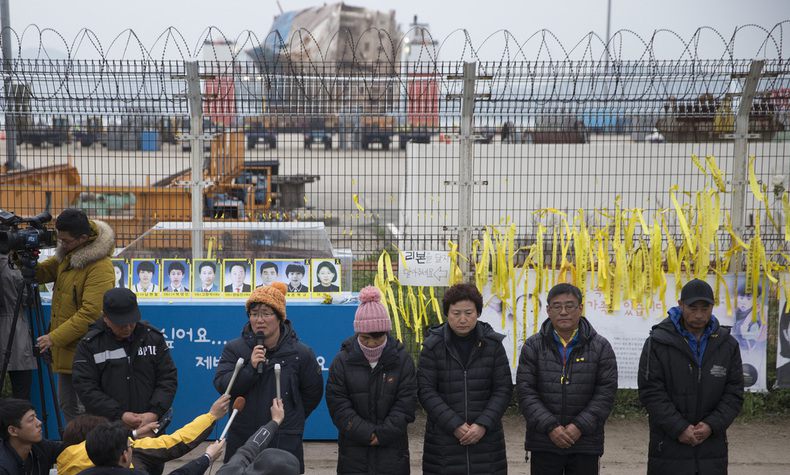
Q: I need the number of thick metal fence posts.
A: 3